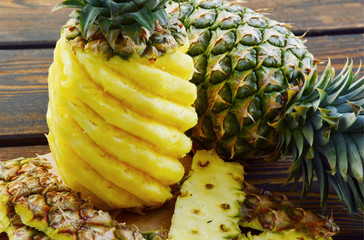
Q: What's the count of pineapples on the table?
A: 2